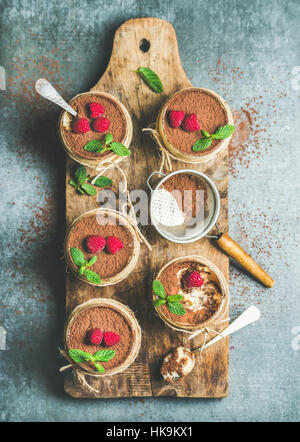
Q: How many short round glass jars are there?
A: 5